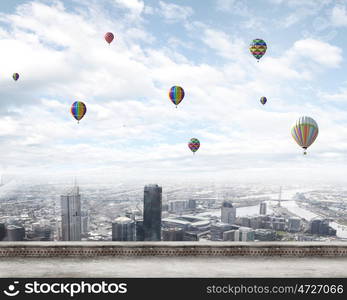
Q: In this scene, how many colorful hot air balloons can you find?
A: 8